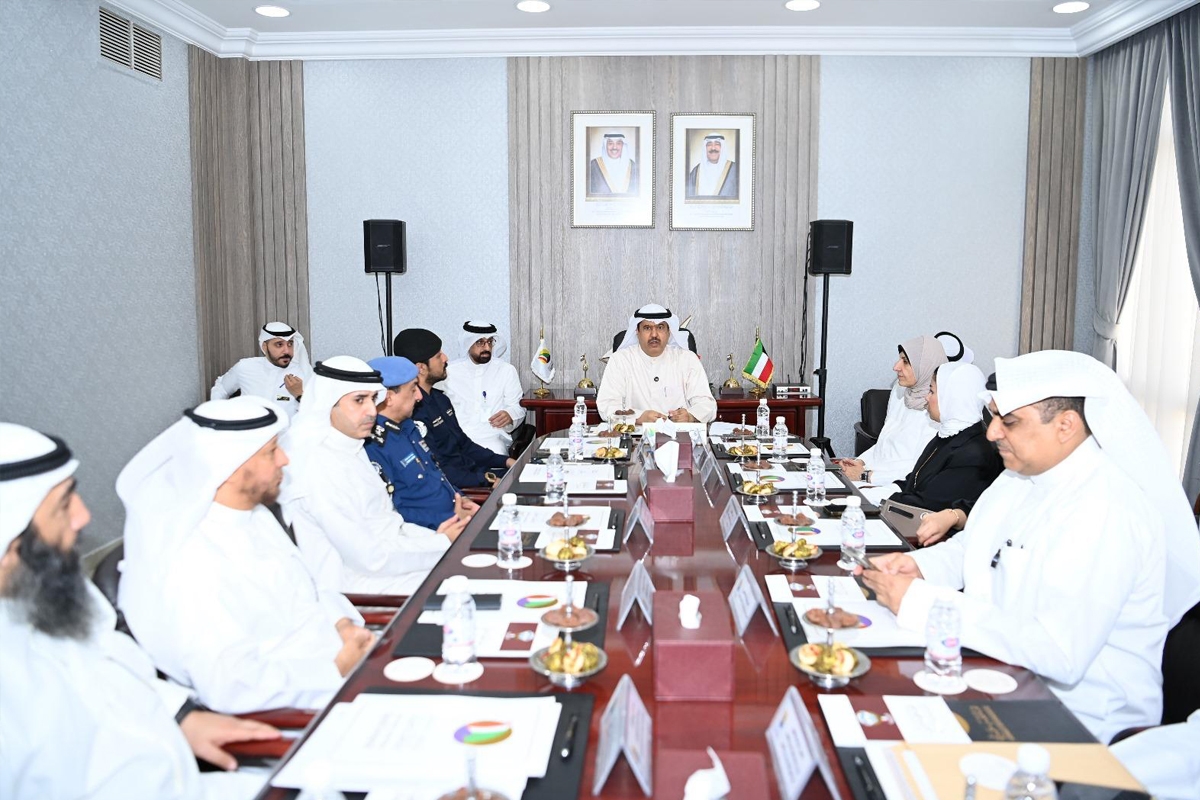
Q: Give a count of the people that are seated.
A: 12